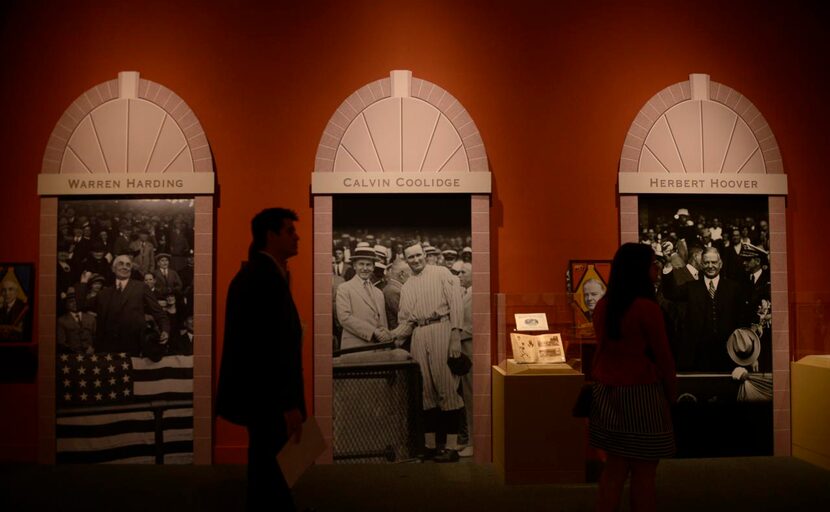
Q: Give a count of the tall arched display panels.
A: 3